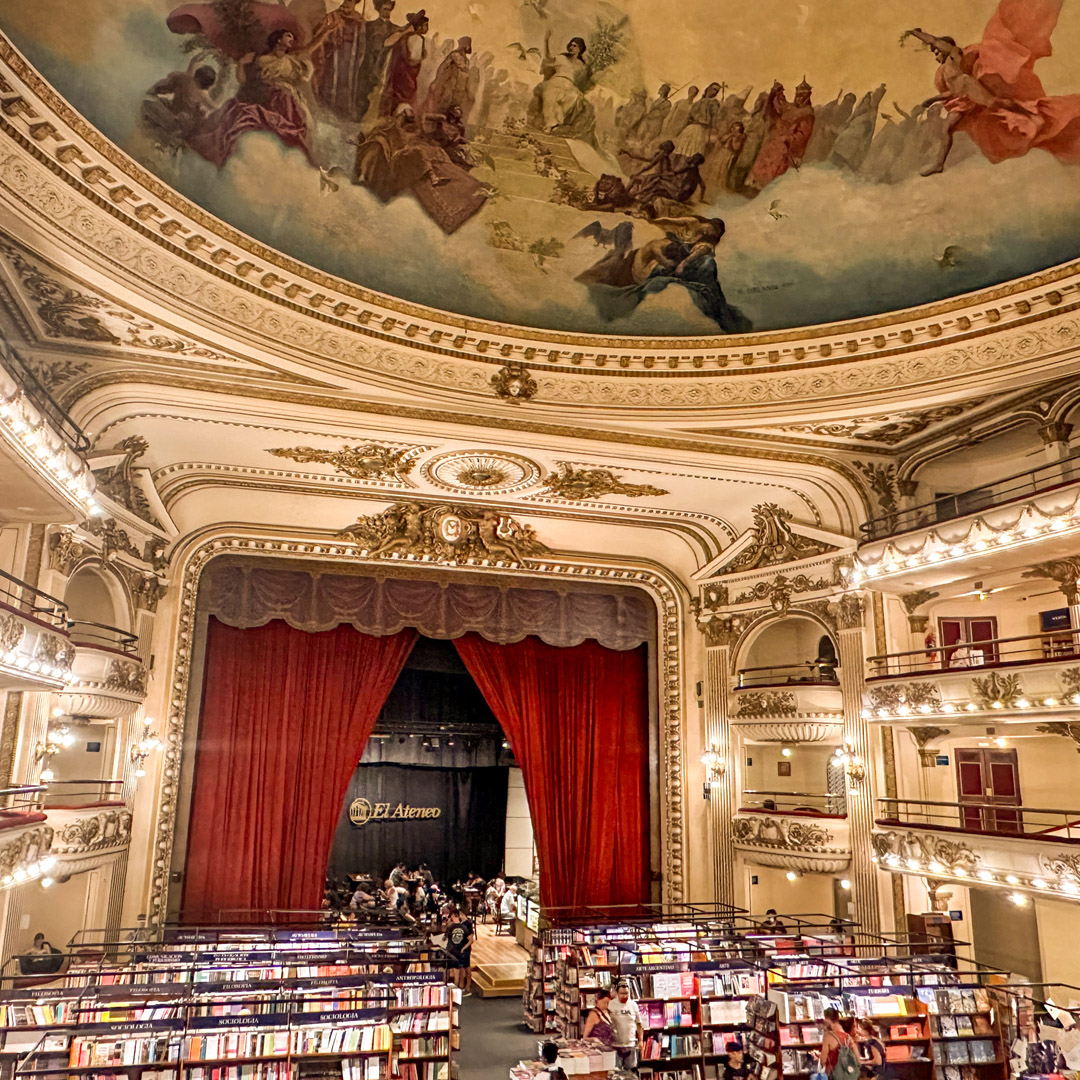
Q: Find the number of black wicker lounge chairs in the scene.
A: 0